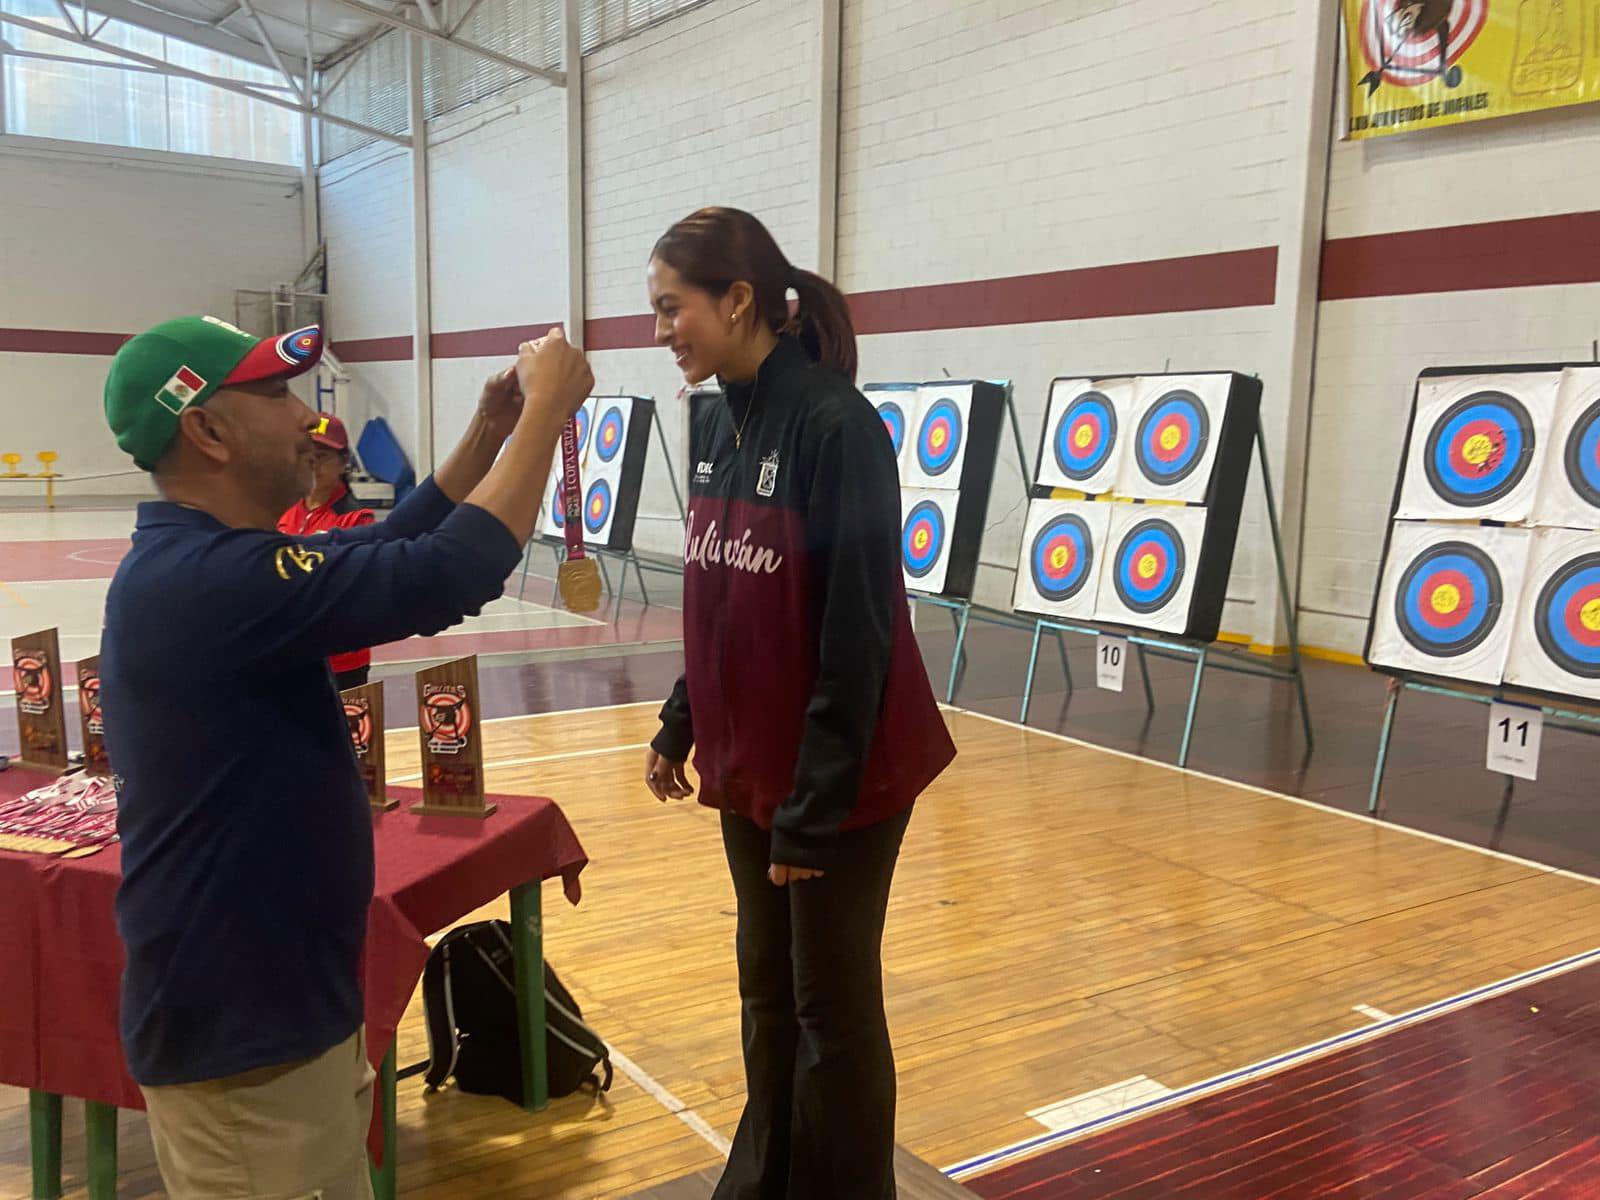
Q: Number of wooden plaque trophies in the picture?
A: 4